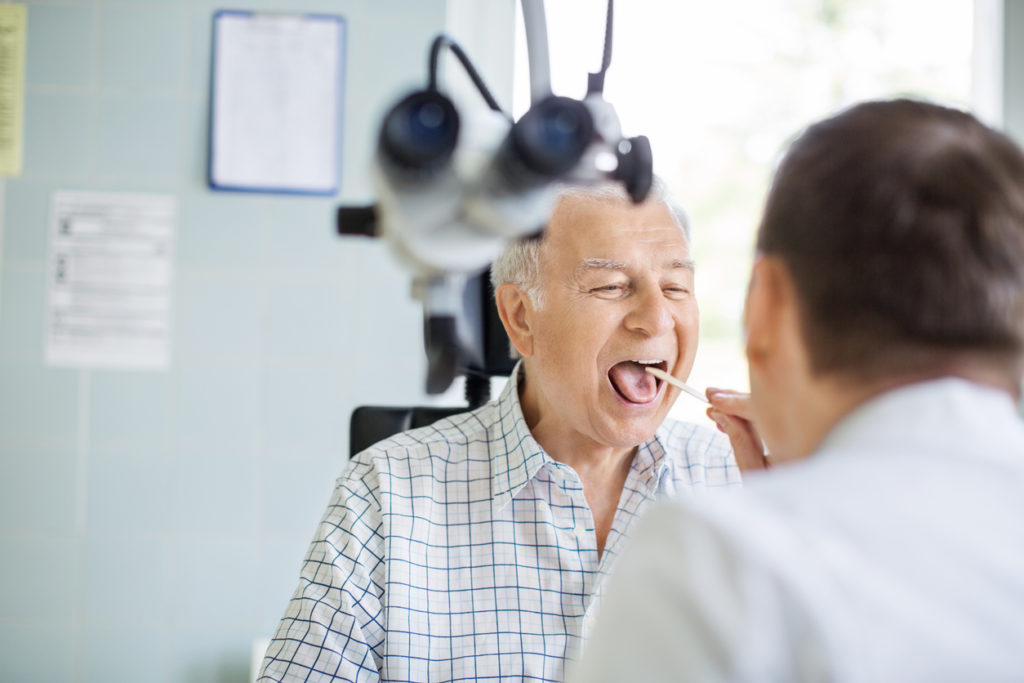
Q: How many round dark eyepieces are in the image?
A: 2